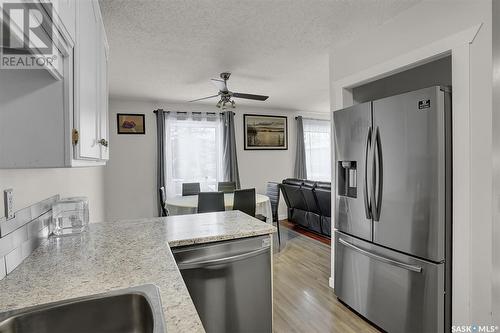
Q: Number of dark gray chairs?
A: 6